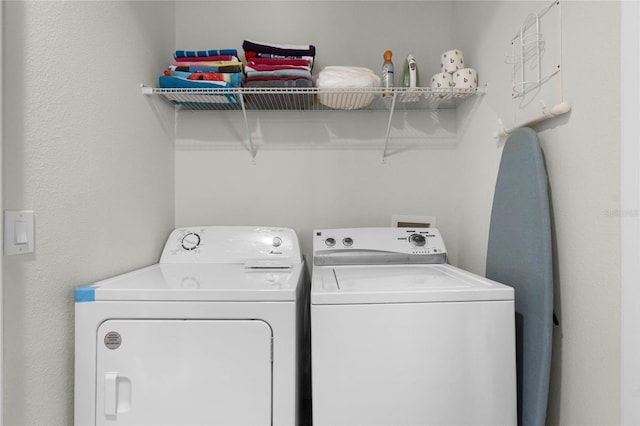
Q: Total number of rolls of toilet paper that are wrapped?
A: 3